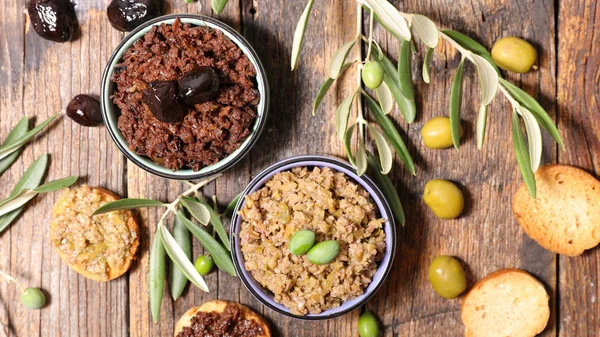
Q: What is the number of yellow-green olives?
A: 4